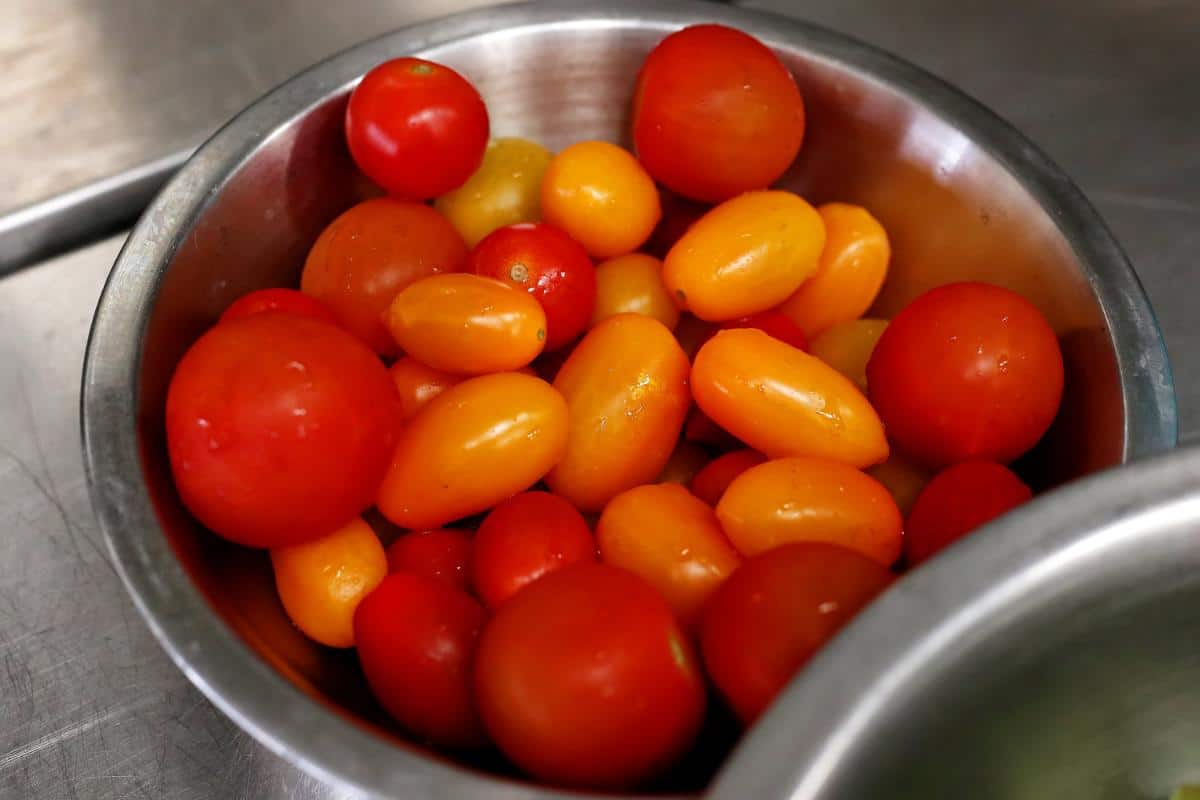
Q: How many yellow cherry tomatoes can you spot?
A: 13